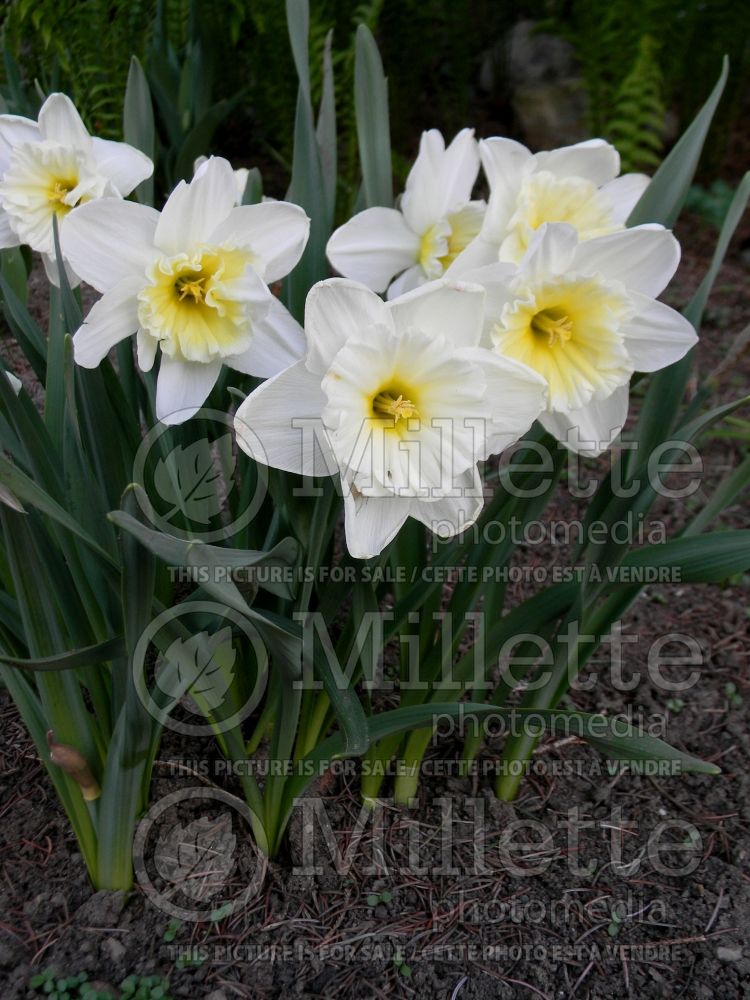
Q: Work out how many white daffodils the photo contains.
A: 6